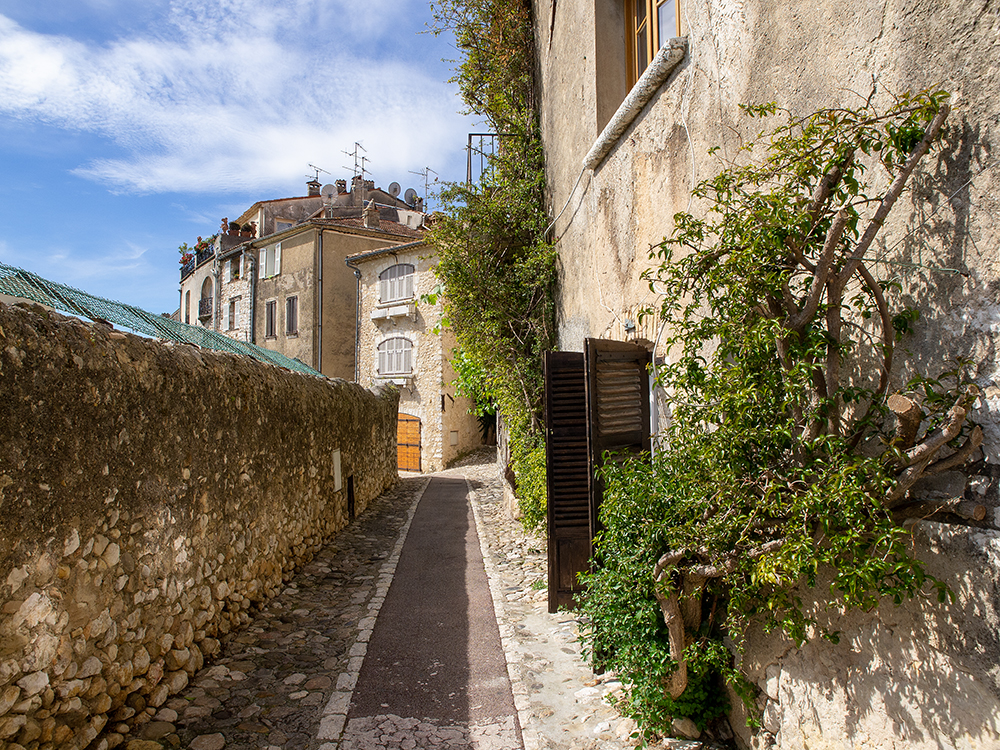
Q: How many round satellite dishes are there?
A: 3